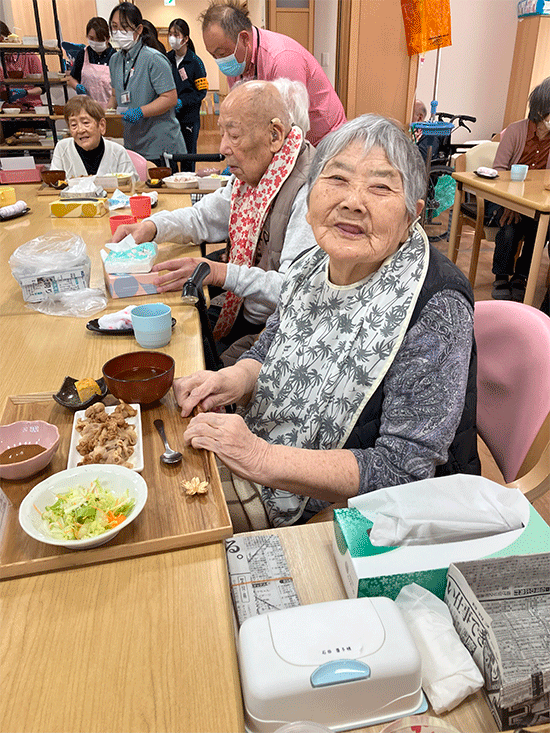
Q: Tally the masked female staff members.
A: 3